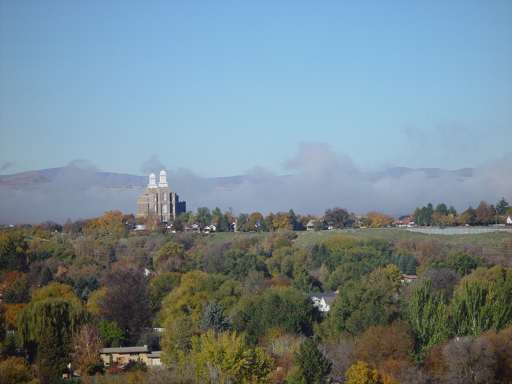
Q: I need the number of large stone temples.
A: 1